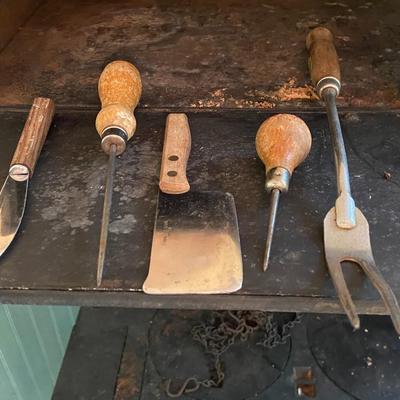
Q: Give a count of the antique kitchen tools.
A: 5